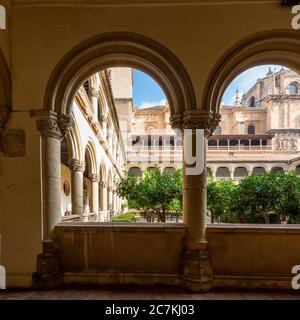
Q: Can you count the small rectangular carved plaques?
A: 1